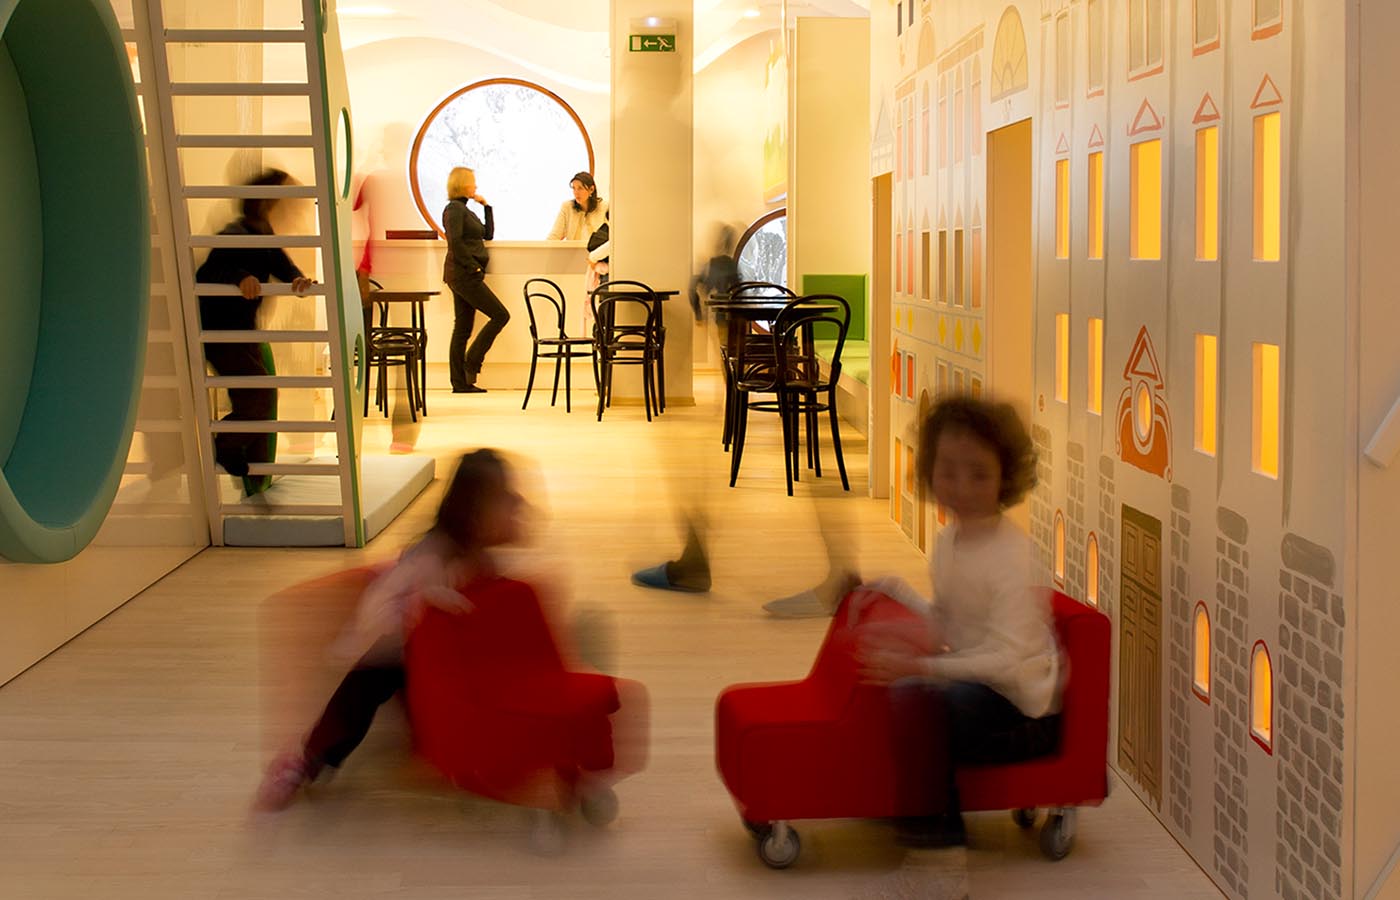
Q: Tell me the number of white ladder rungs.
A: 11